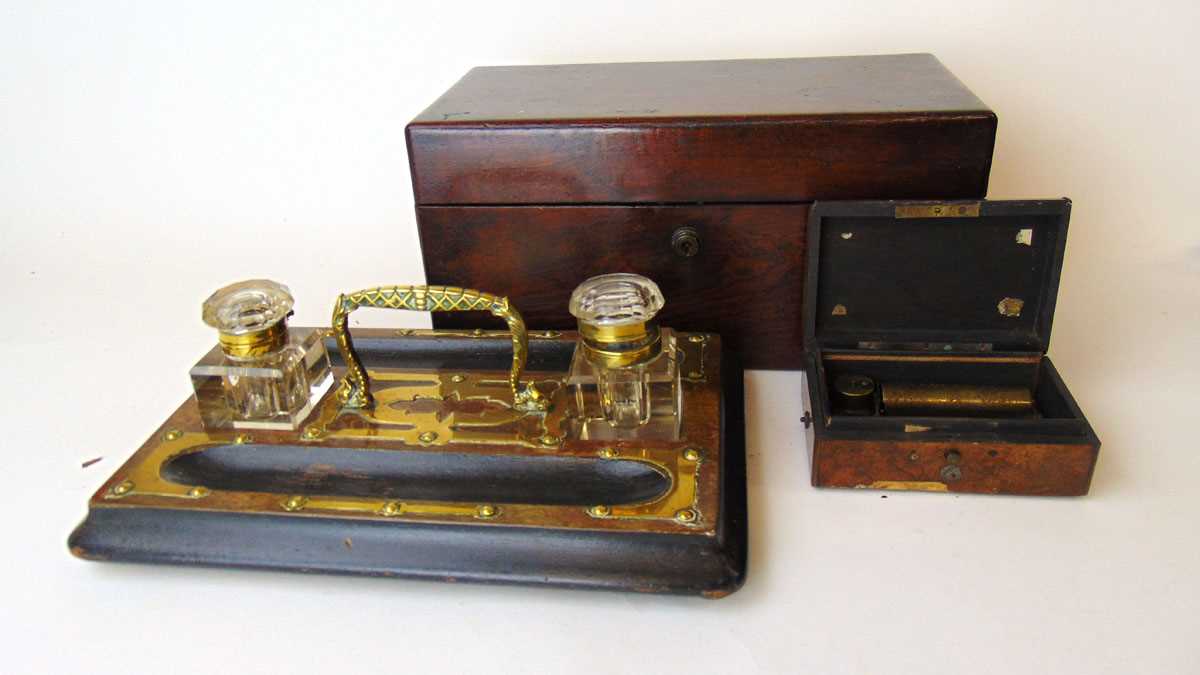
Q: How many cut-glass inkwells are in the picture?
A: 2